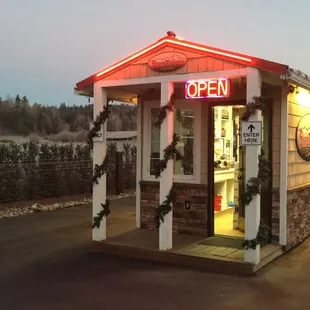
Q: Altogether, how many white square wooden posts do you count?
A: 3